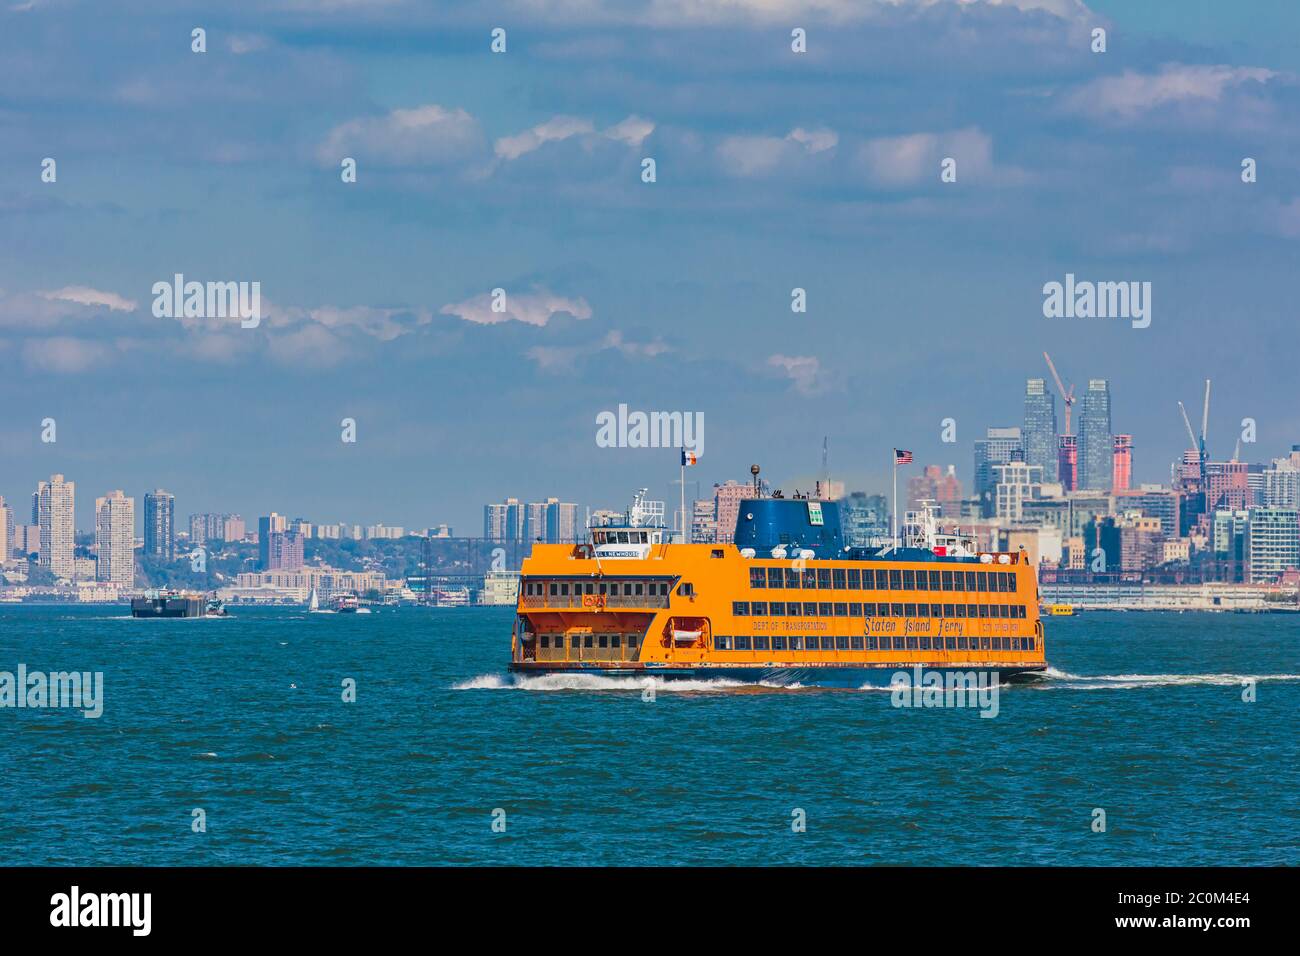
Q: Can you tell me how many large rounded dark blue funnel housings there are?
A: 1